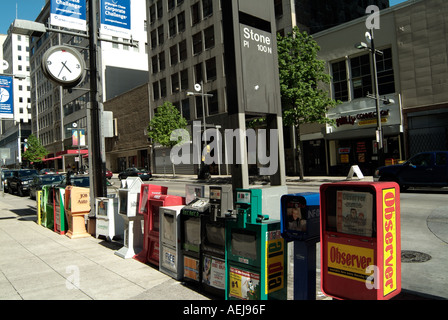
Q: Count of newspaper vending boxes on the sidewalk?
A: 14